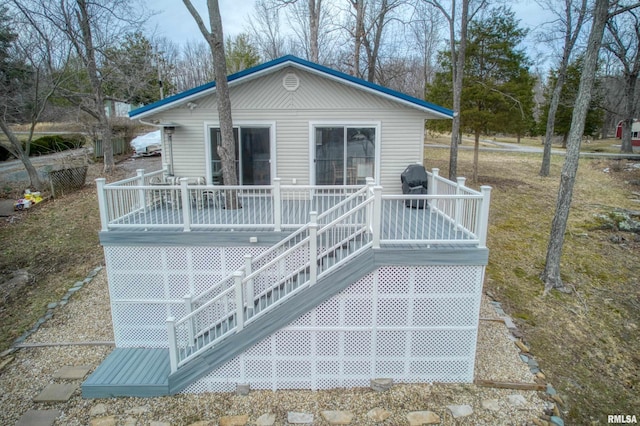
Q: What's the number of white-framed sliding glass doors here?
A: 2